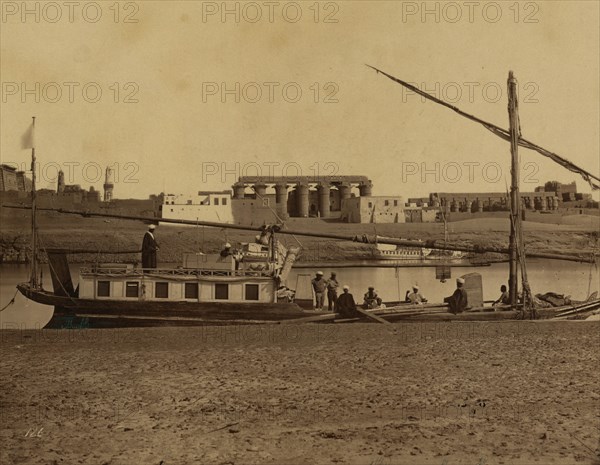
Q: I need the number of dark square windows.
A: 6